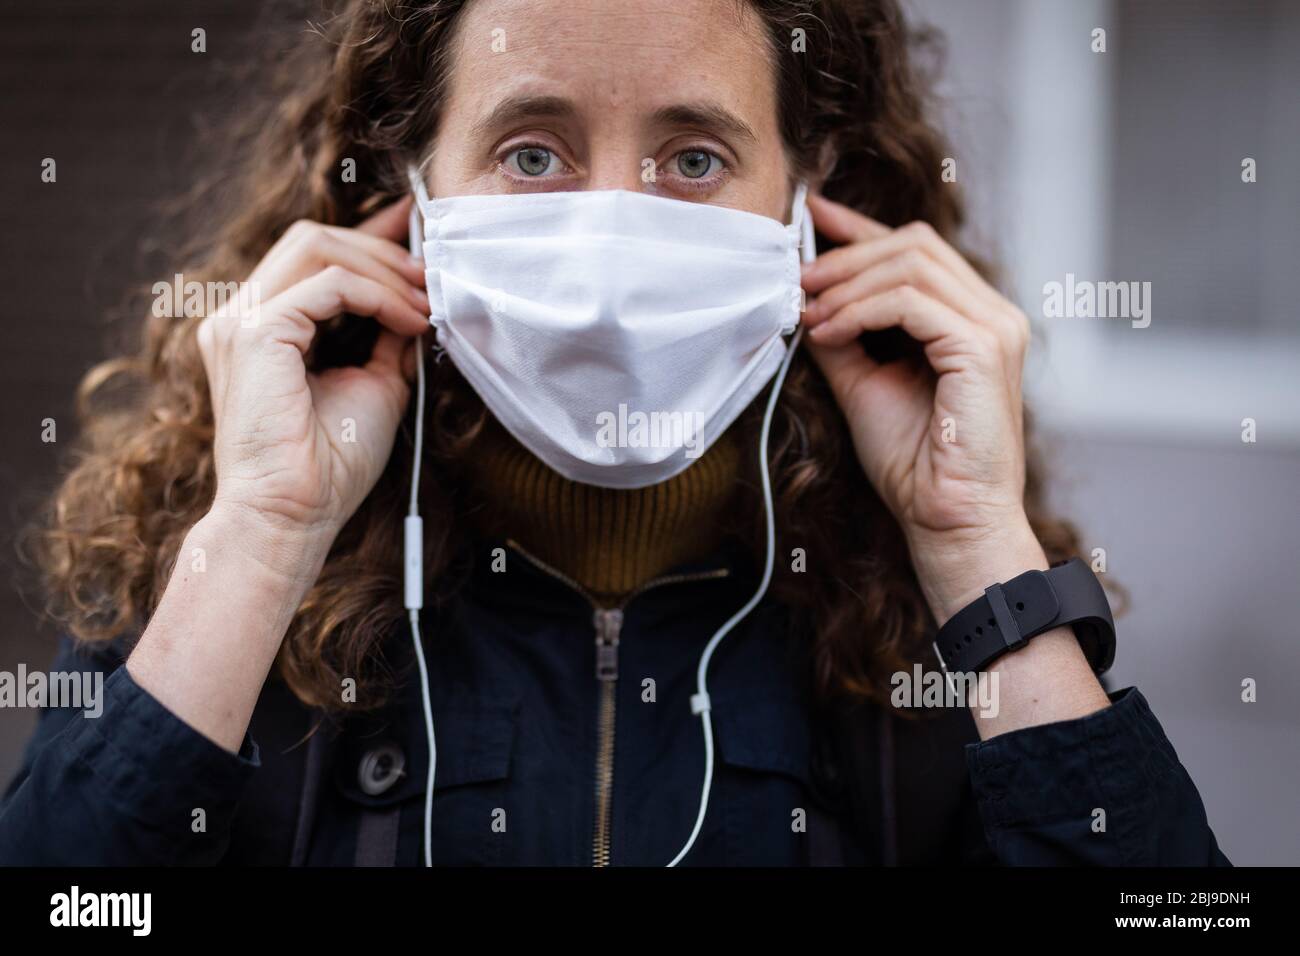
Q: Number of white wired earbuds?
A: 2